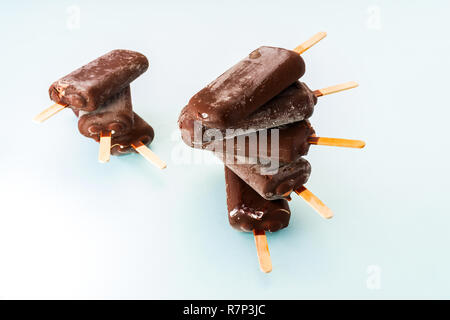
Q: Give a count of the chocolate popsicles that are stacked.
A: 8